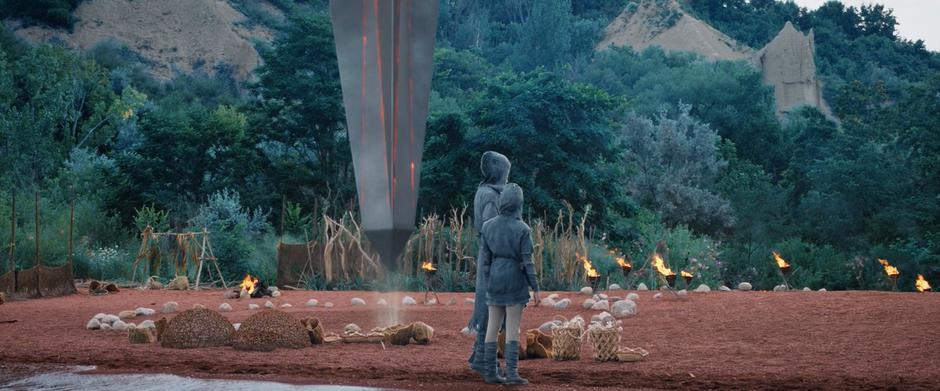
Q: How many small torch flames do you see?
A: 8